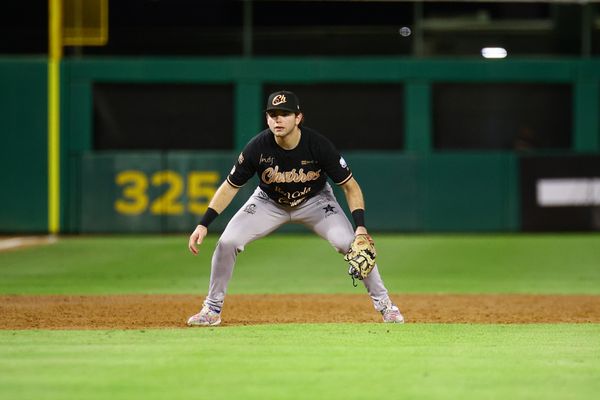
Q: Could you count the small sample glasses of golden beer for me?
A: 0